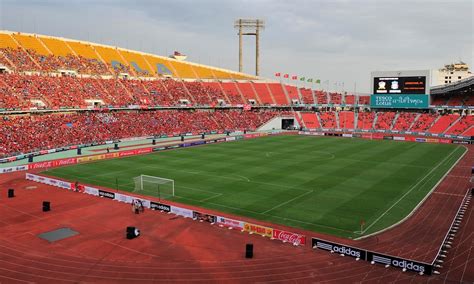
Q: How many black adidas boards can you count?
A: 4